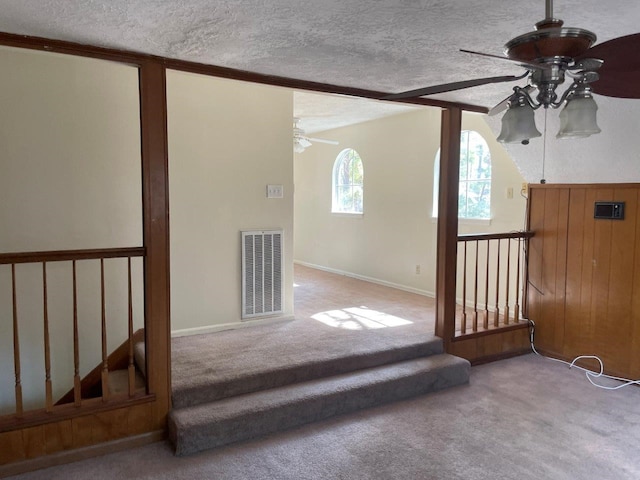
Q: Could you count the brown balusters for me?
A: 11